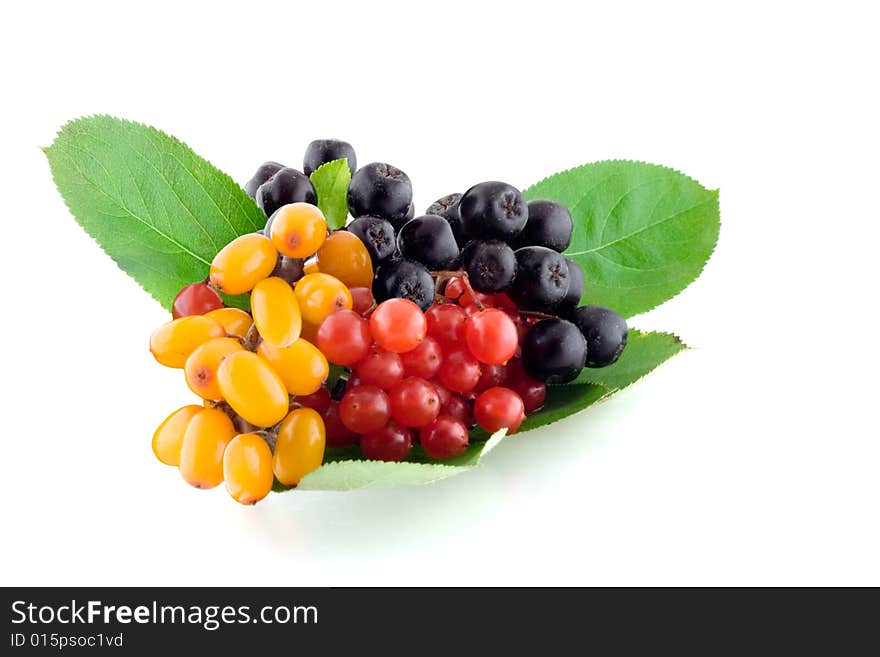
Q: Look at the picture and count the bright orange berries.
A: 14